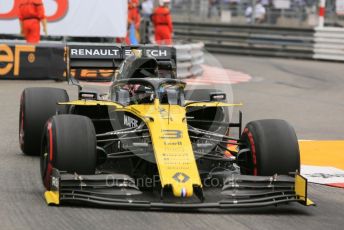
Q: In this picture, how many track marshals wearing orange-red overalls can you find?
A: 3